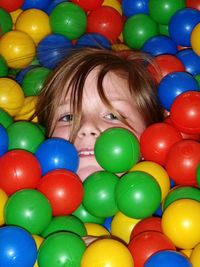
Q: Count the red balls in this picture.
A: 12